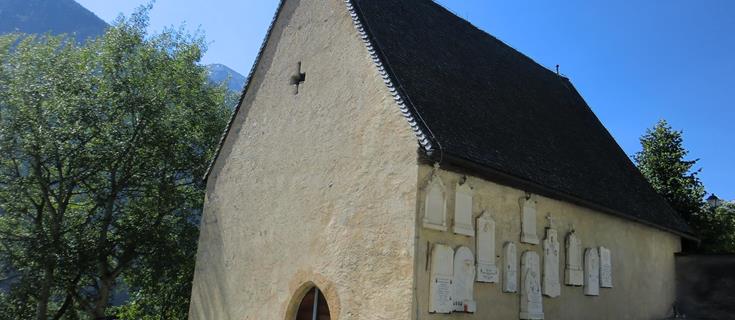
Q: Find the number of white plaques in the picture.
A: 12